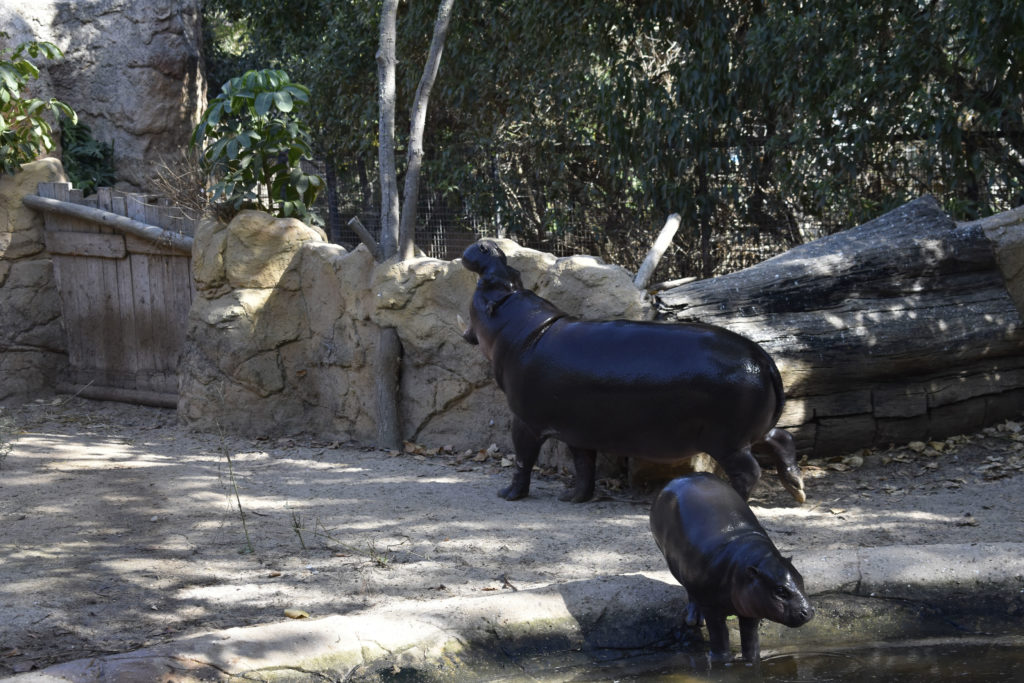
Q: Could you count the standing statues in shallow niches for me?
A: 0